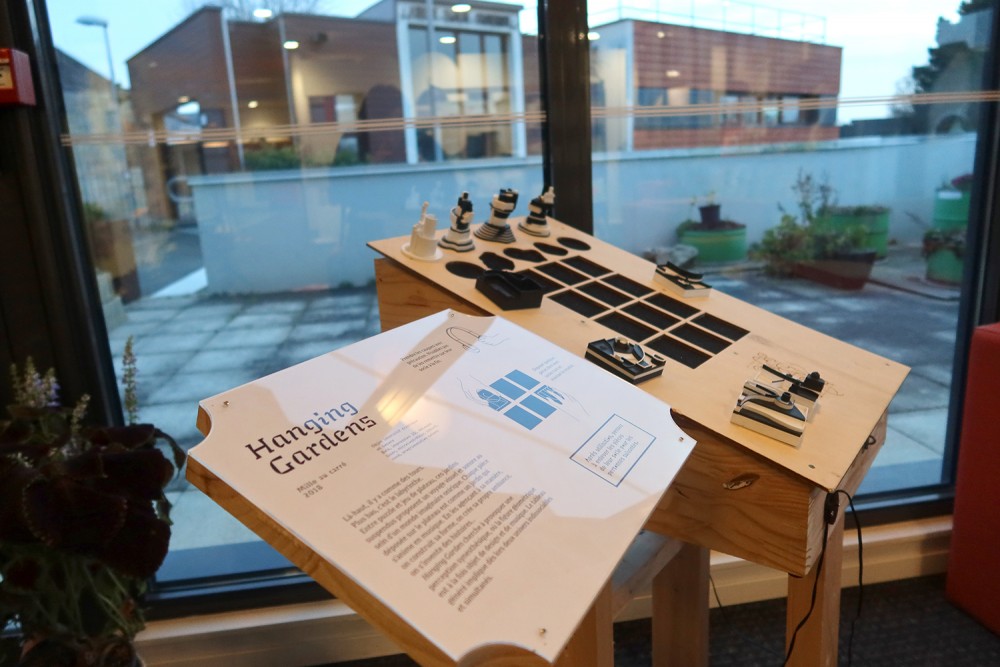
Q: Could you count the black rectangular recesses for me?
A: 12